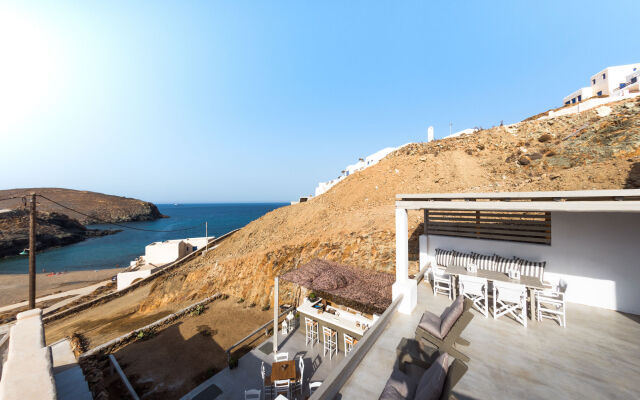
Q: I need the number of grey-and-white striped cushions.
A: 5